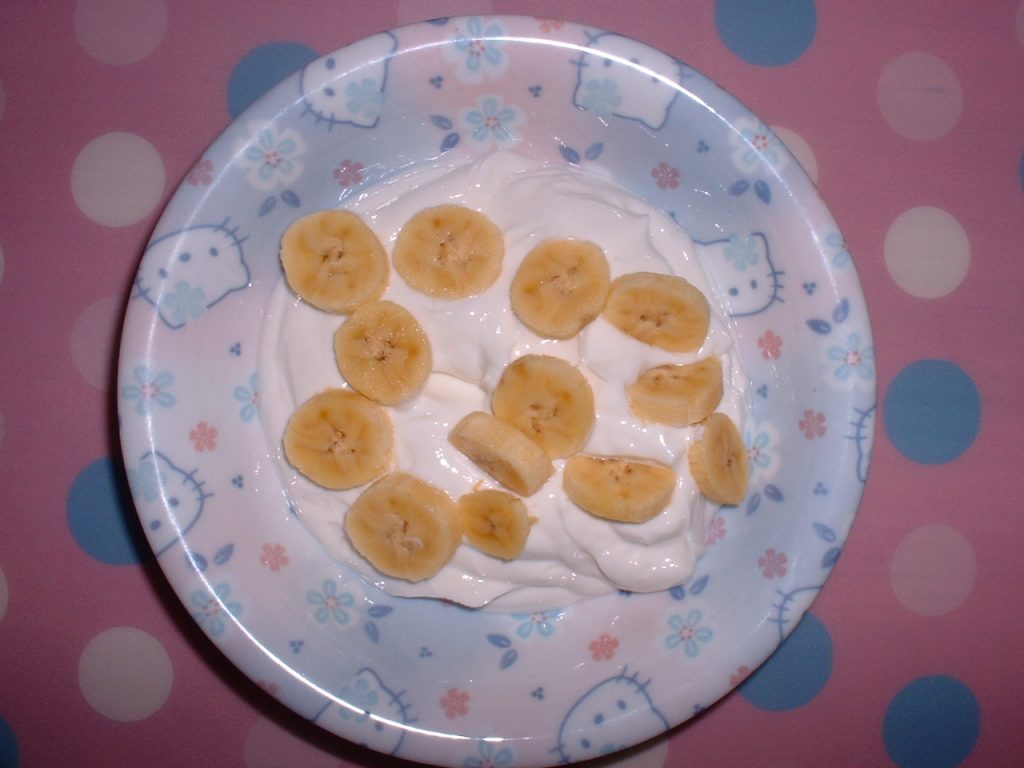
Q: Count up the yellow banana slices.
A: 13